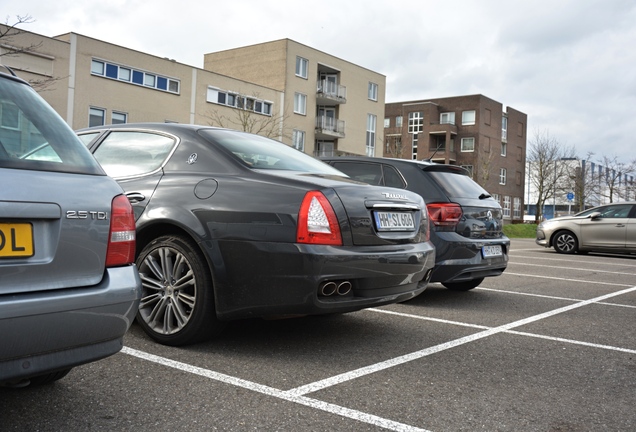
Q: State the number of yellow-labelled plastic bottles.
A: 0